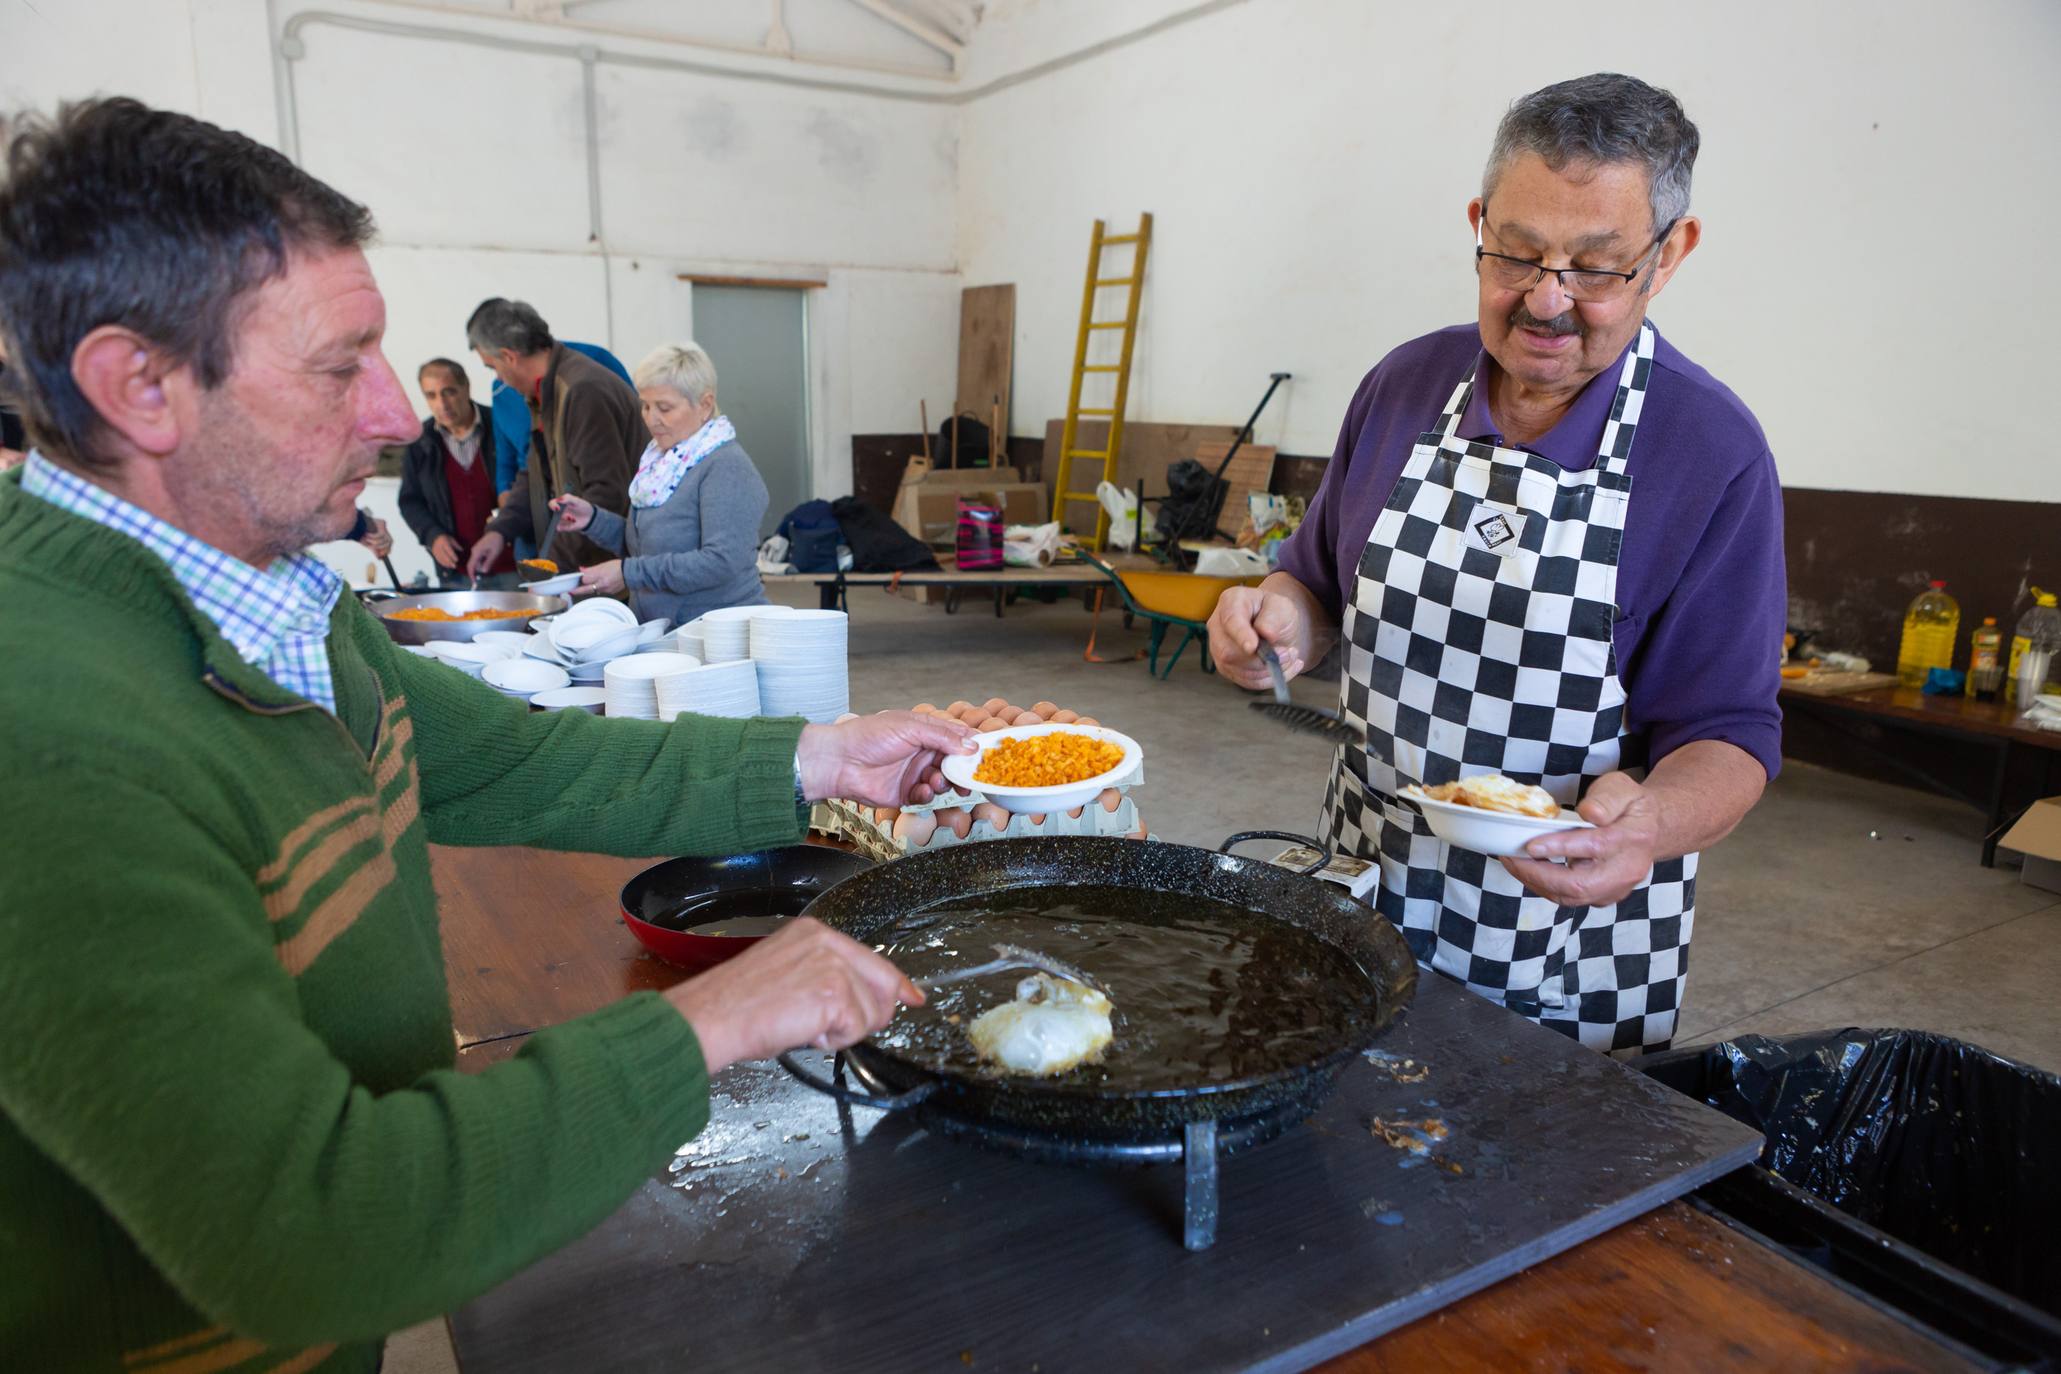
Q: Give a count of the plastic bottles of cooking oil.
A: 3